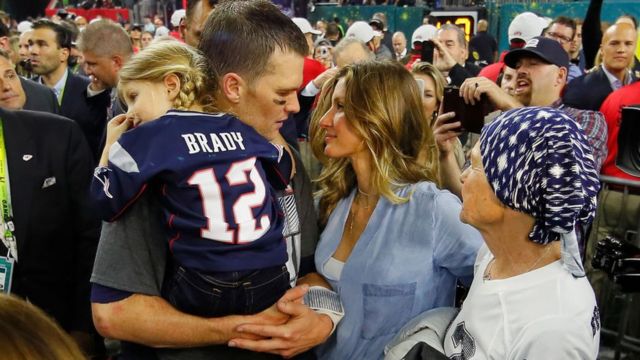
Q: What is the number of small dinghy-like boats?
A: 0